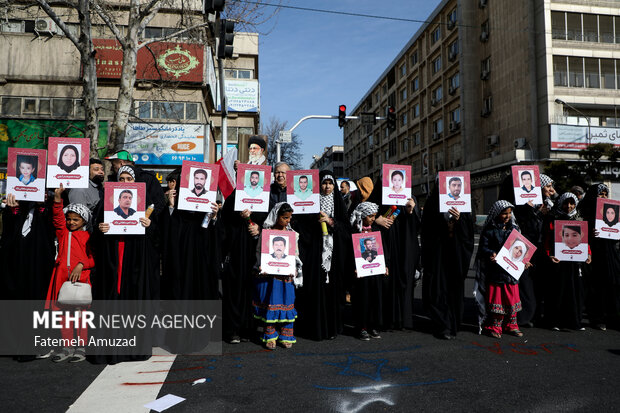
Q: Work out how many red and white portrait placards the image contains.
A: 14